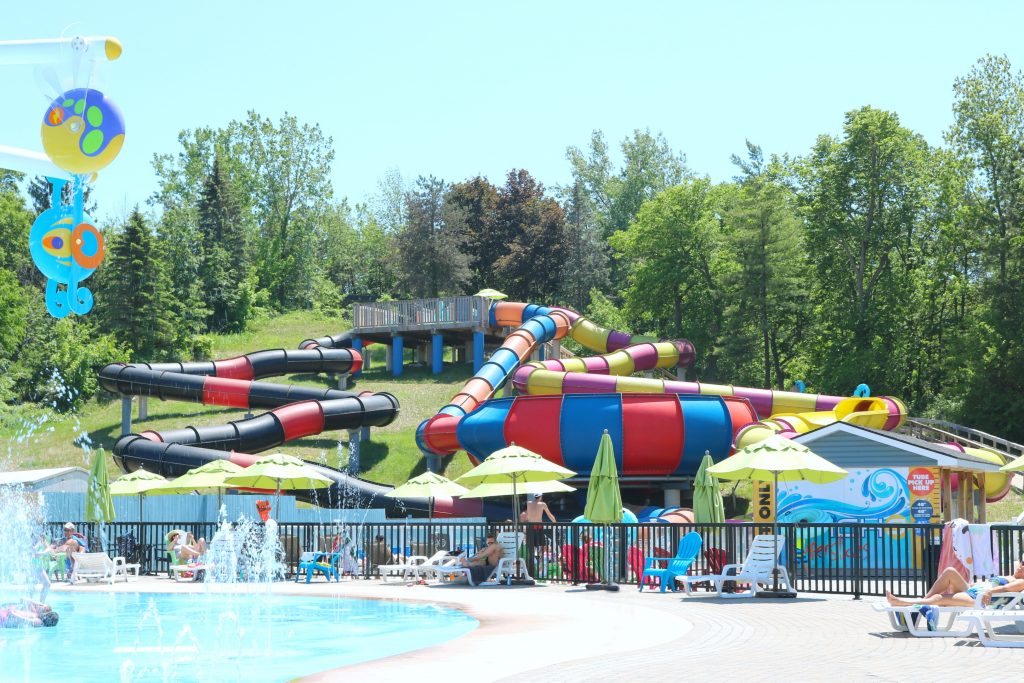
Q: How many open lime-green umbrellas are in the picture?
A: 9